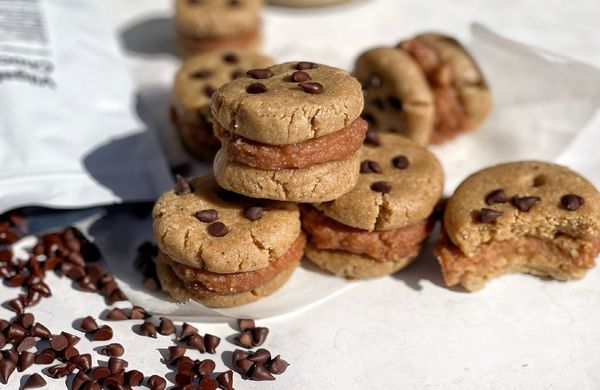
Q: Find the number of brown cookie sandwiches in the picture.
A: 7